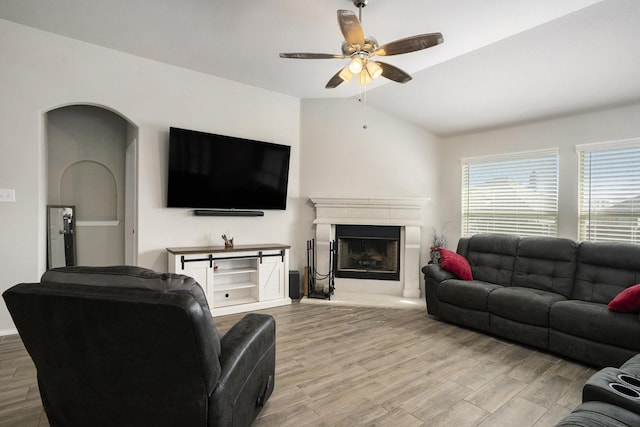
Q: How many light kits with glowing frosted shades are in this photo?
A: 1